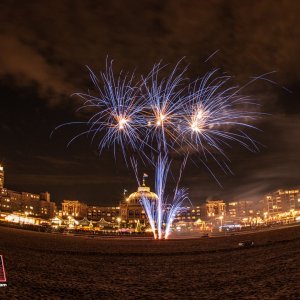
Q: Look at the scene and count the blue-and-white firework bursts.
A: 3